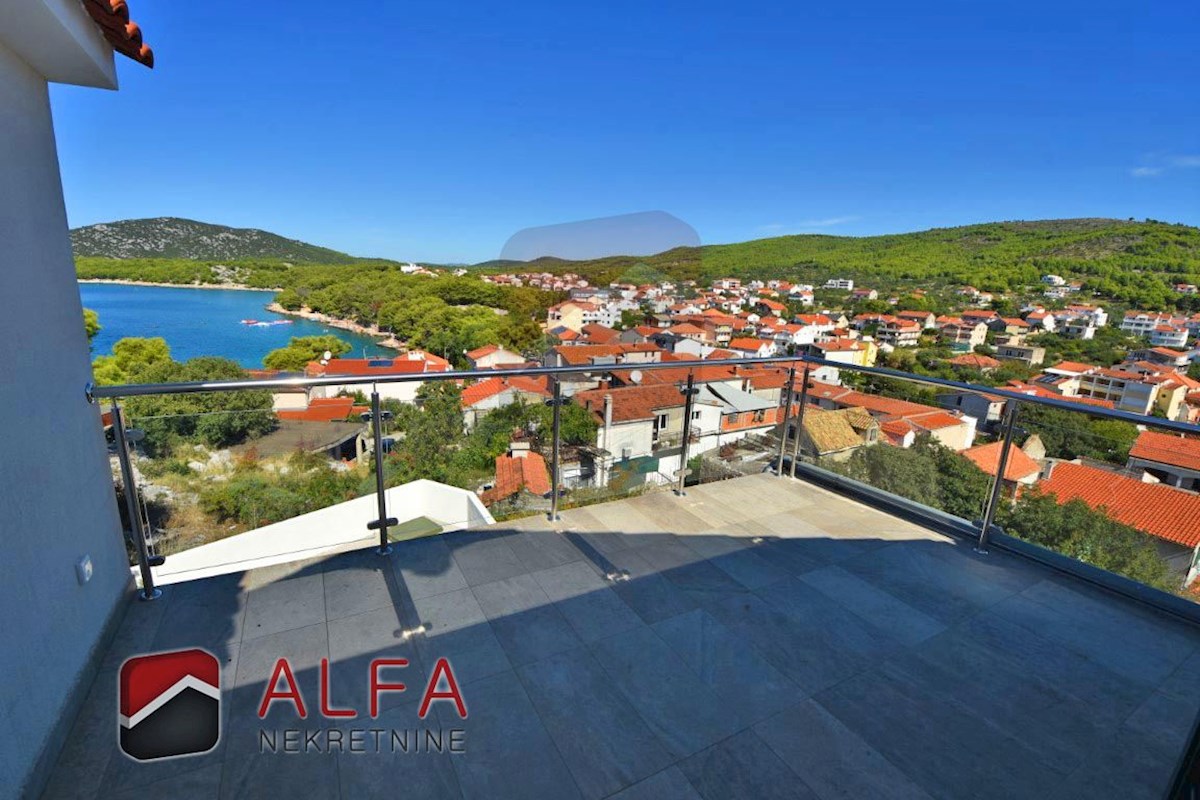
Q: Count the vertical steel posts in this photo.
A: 7